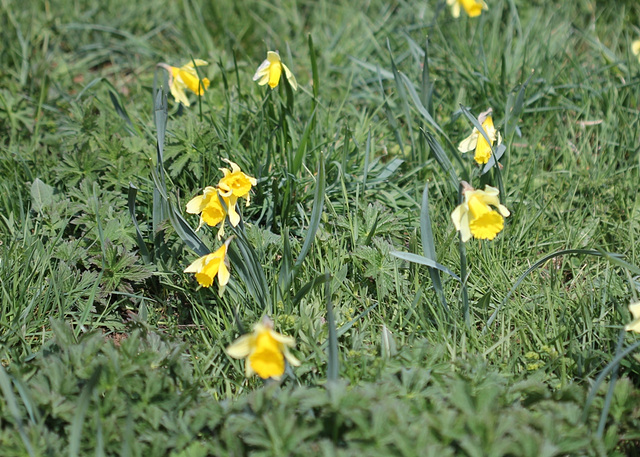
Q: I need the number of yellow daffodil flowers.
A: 11